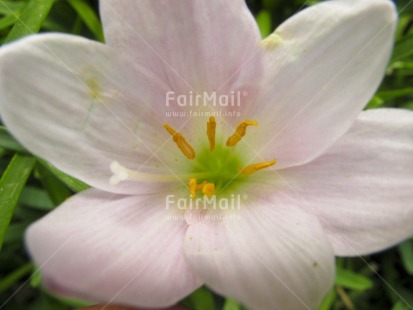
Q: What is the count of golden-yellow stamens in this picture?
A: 6